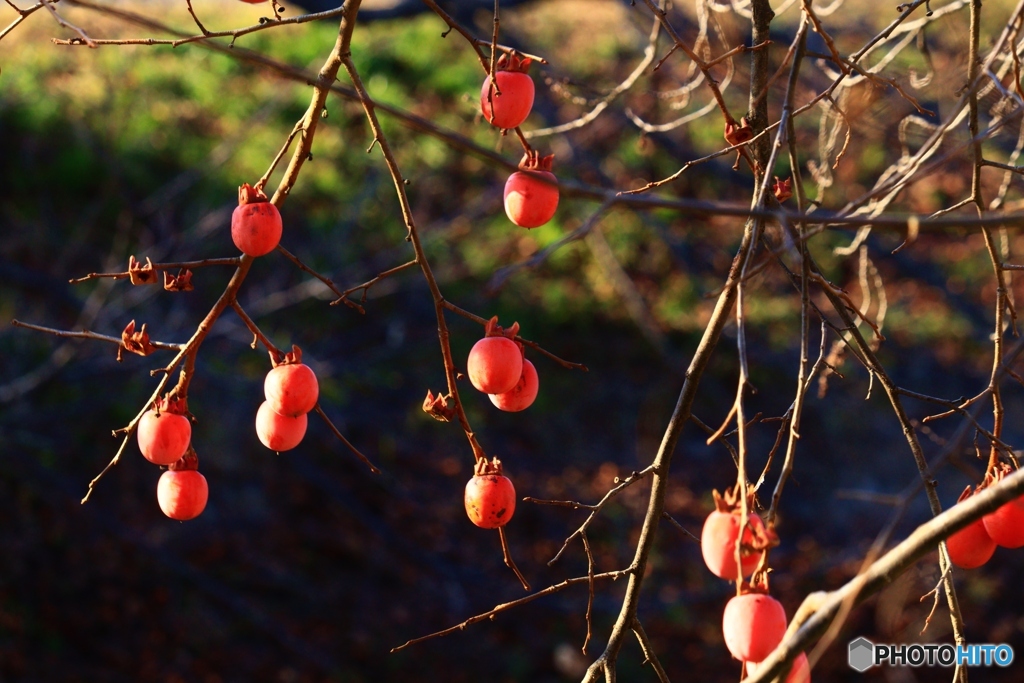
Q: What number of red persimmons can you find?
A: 15